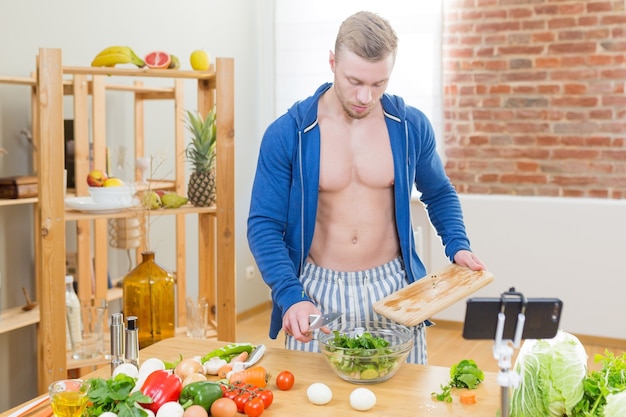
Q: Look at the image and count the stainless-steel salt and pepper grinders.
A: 2